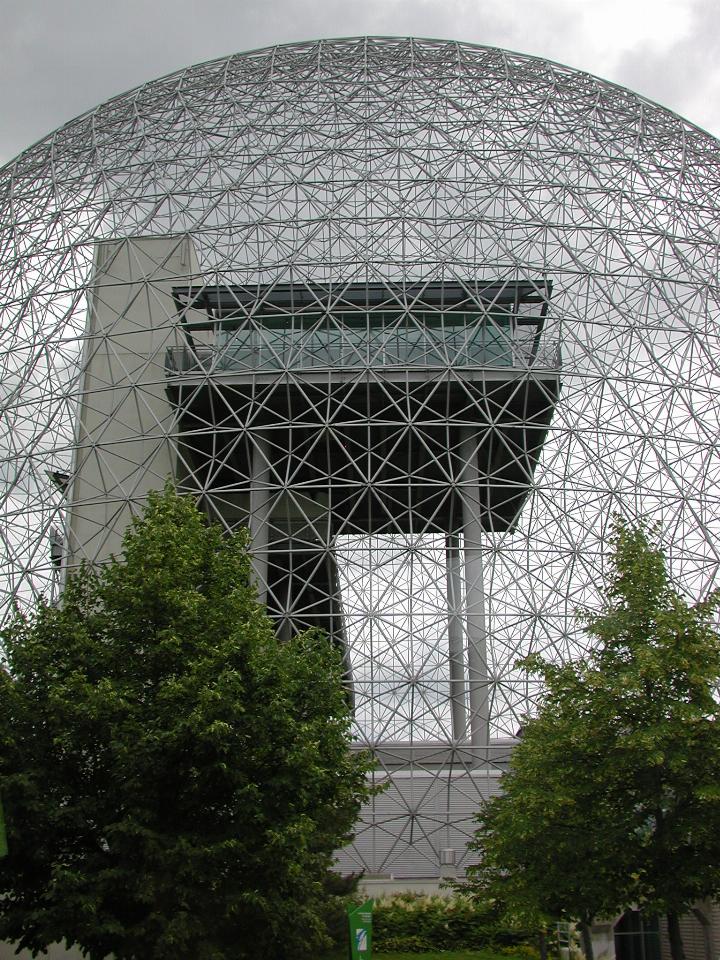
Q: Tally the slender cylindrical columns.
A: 3